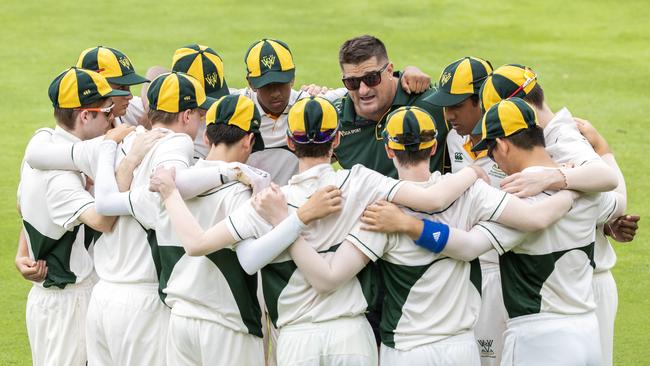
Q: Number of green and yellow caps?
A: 11